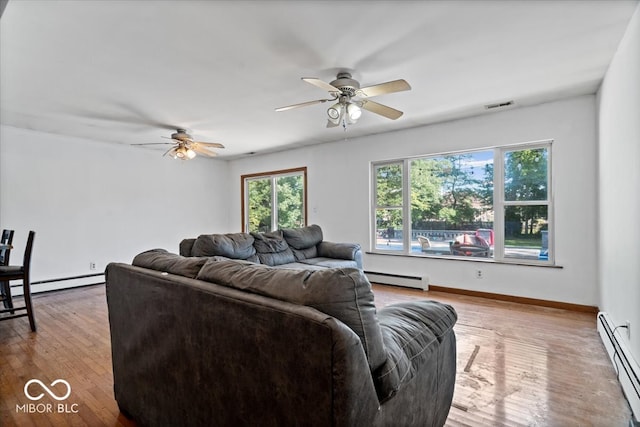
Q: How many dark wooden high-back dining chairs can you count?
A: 2